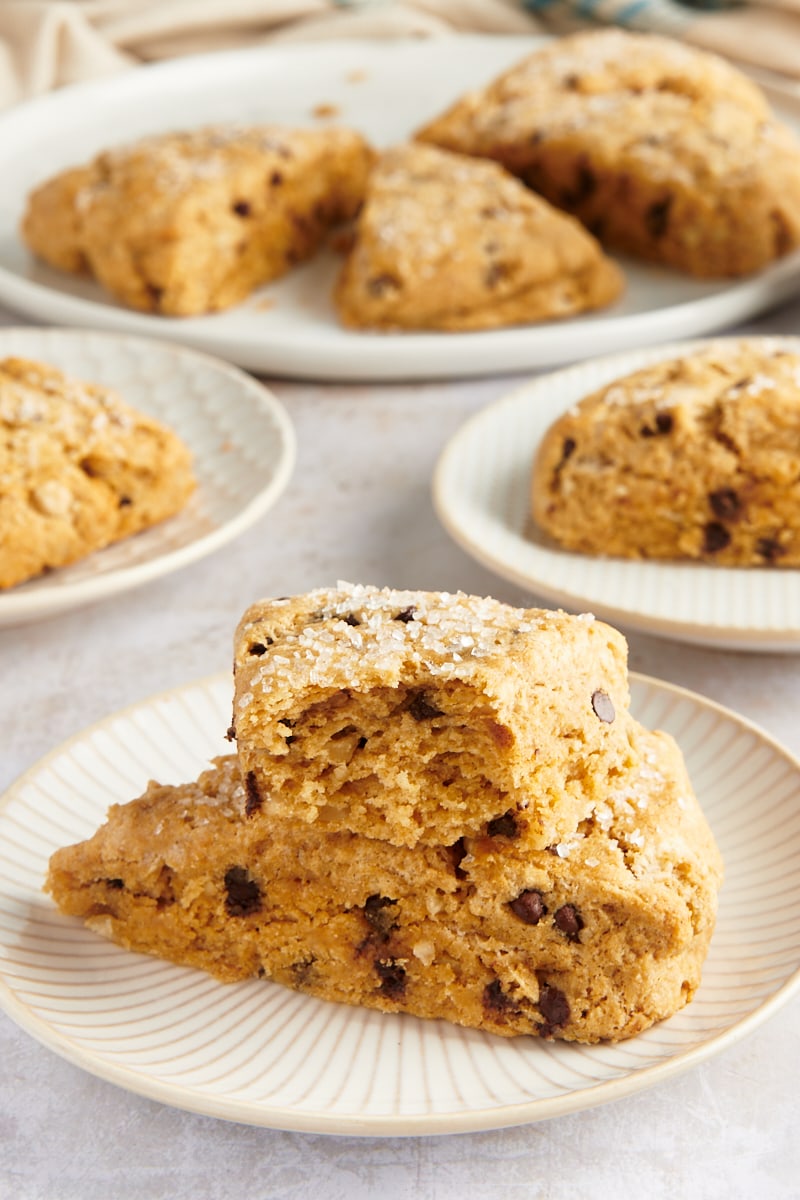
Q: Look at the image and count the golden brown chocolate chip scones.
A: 7